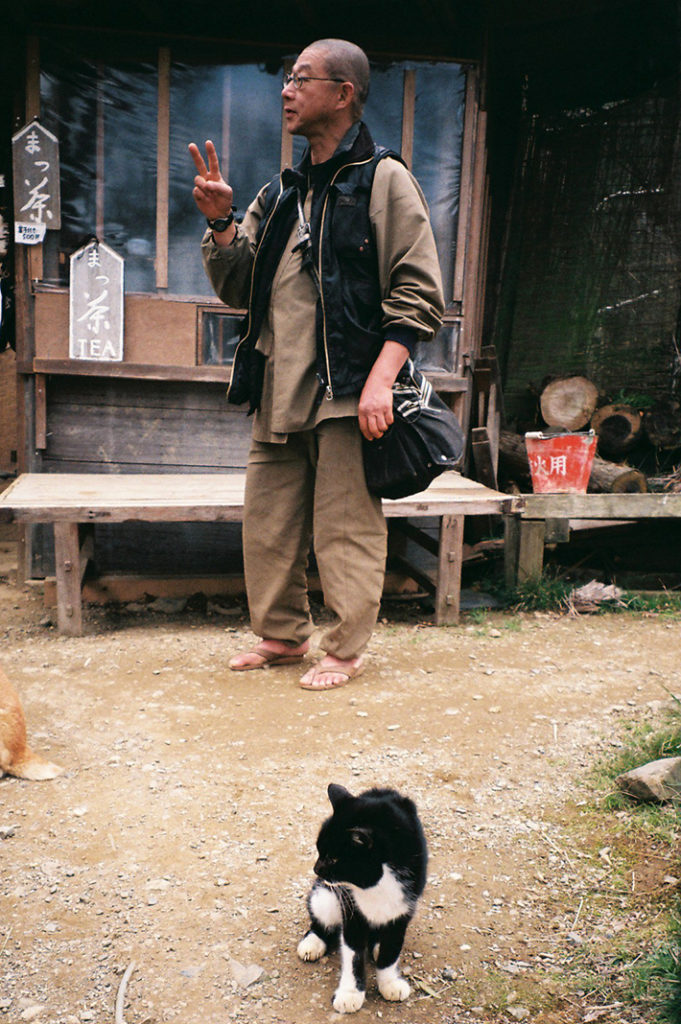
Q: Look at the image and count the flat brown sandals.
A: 2